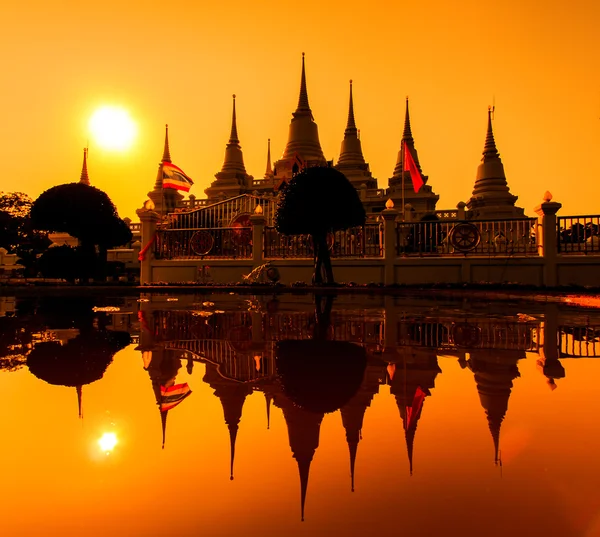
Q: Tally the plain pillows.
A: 0